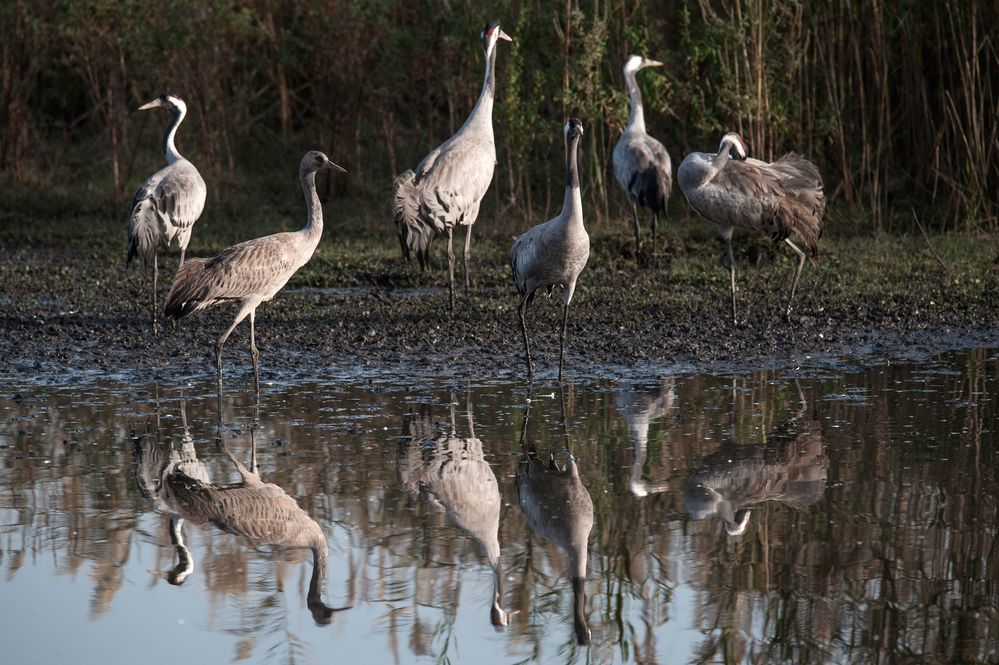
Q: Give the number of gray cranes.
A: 6